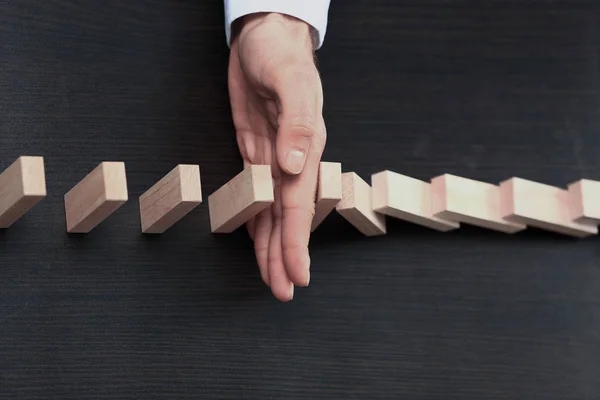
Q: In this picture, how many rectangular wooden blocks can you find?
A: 10